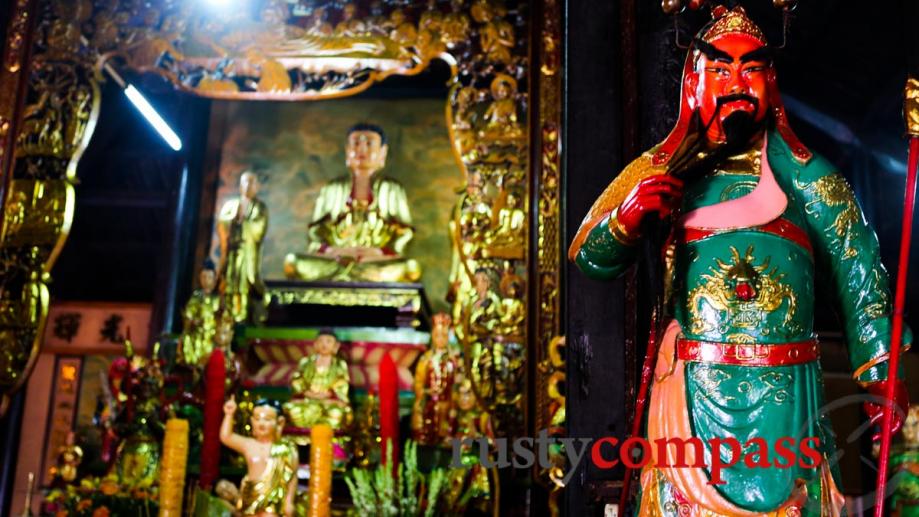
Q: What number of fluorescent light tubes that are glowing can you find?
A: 1